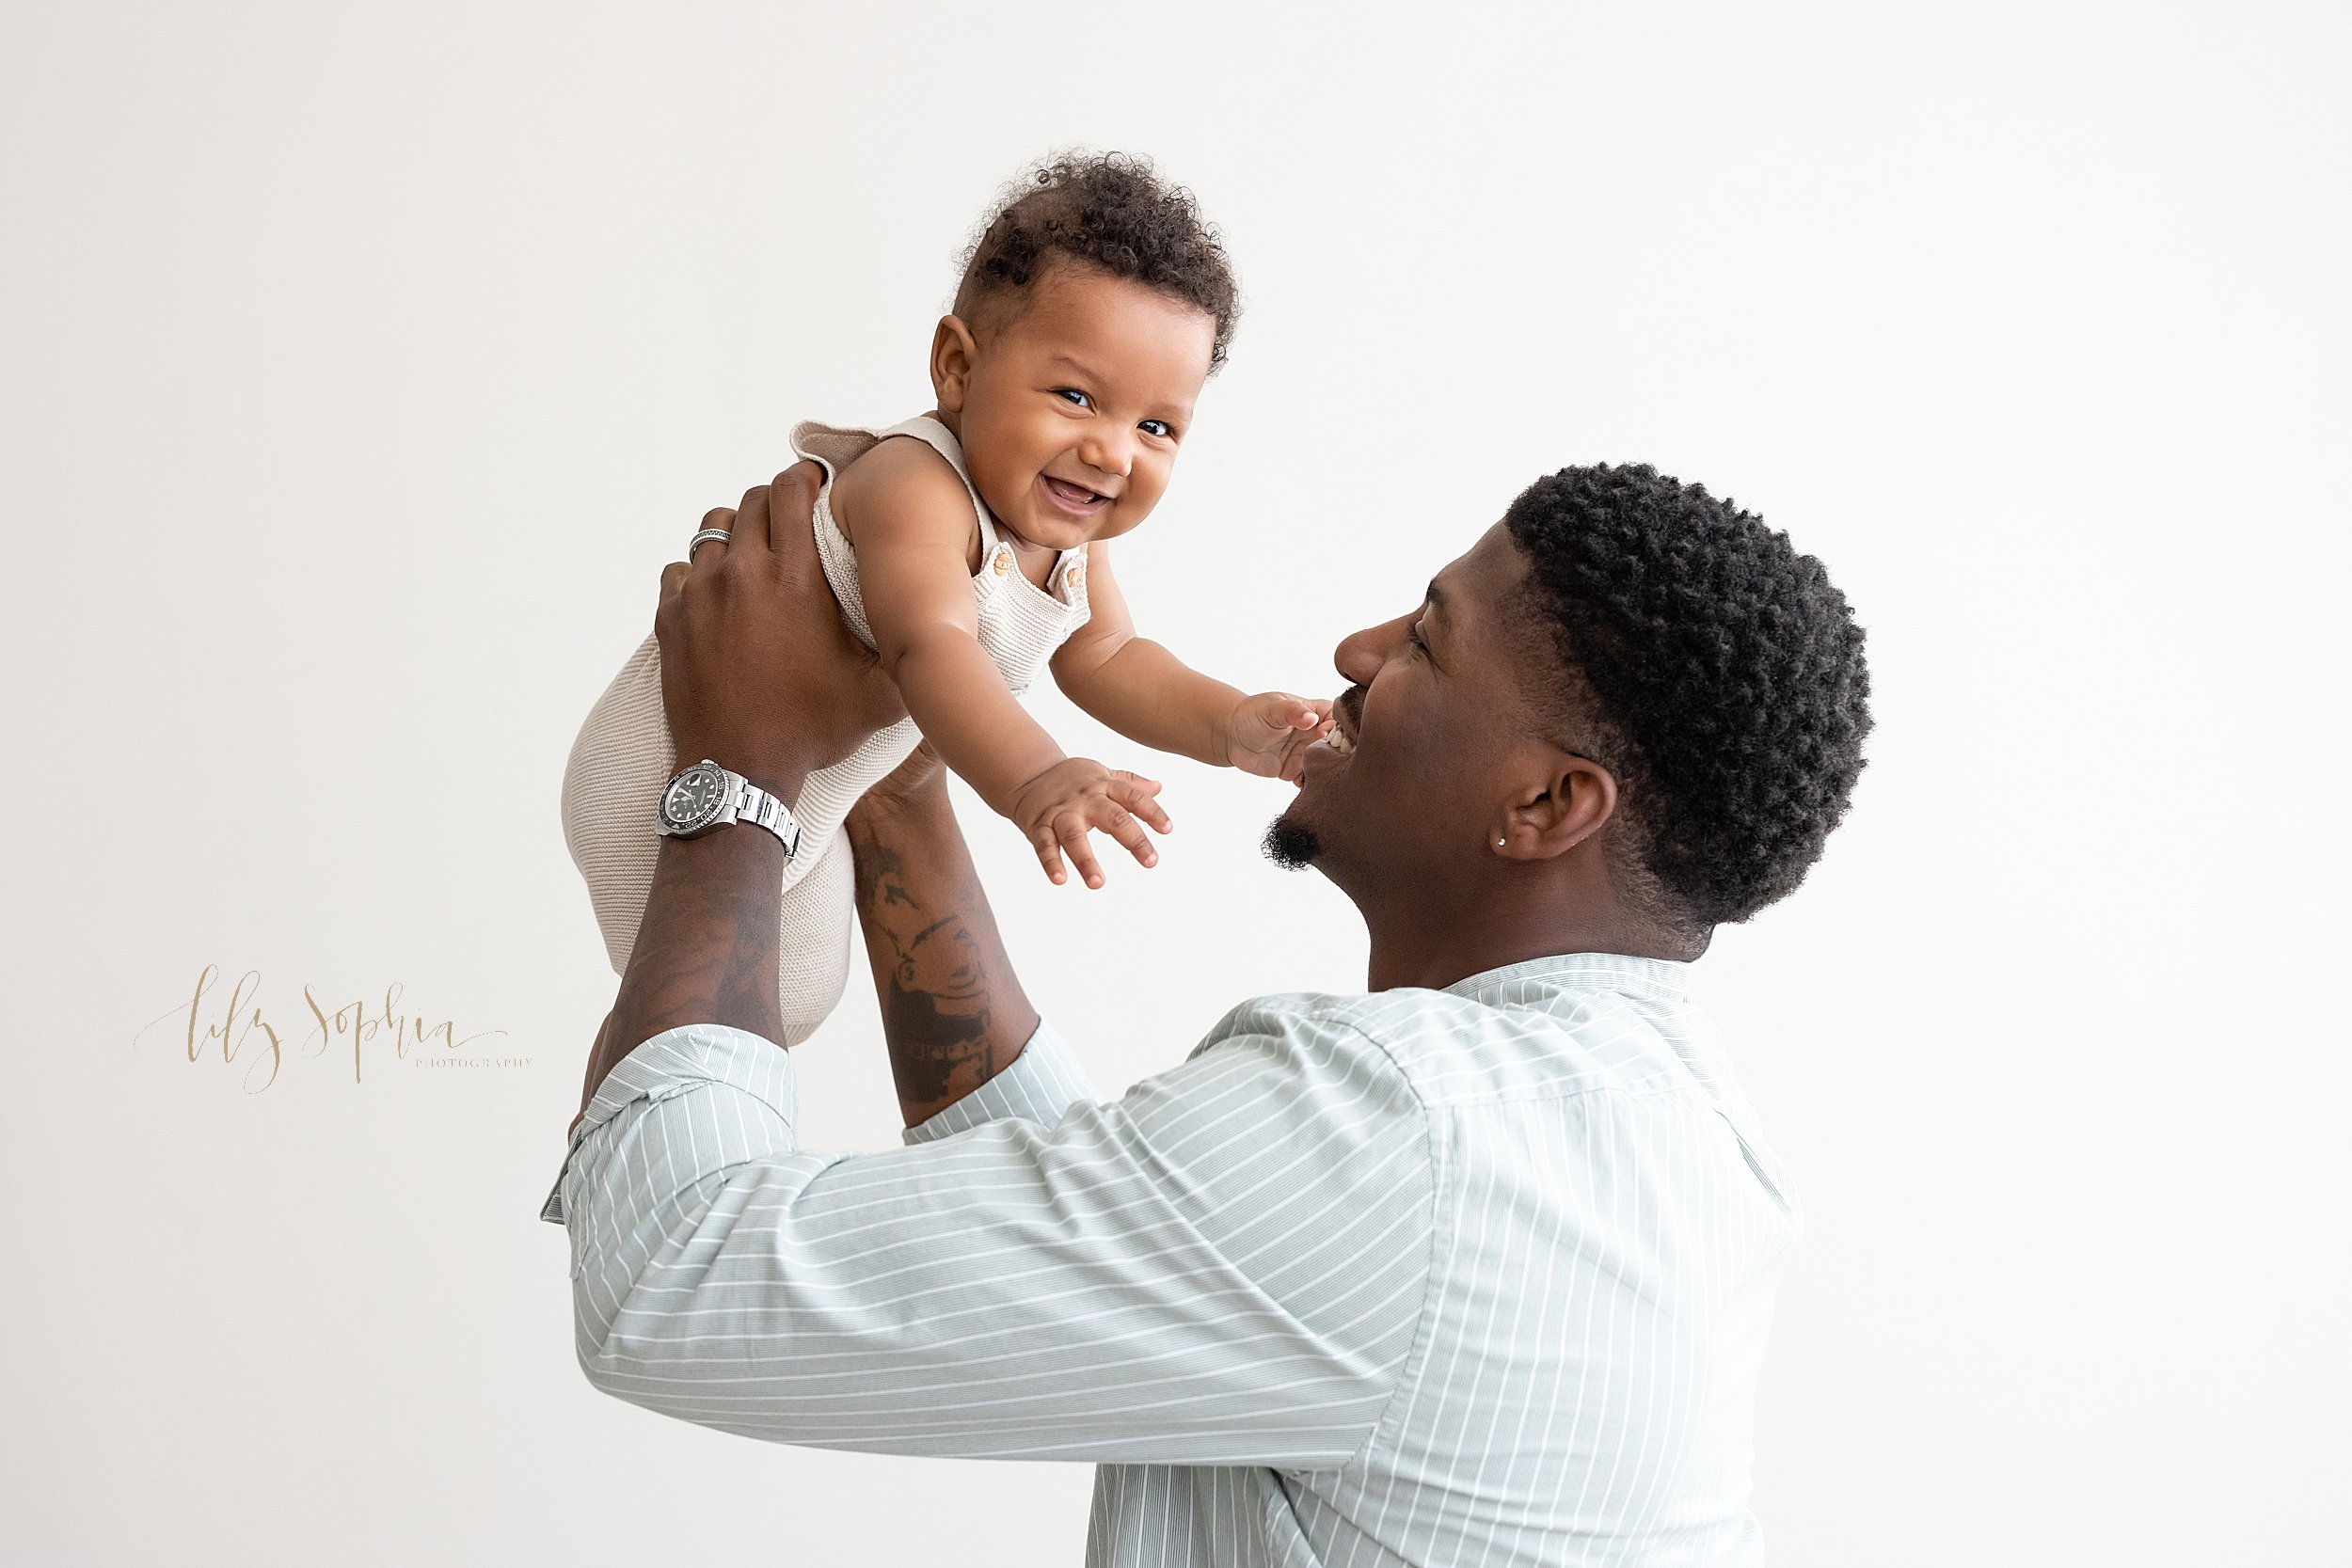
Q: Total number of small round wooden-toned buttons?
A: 2